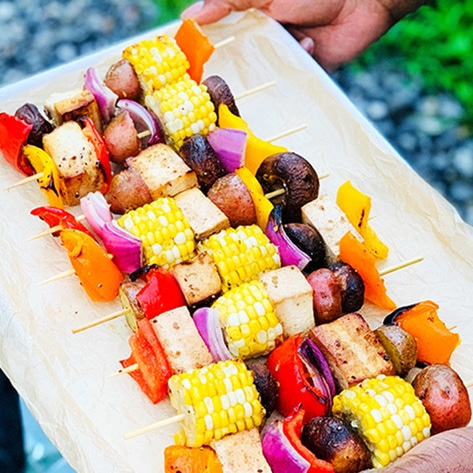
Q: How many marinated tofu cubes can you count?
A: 10